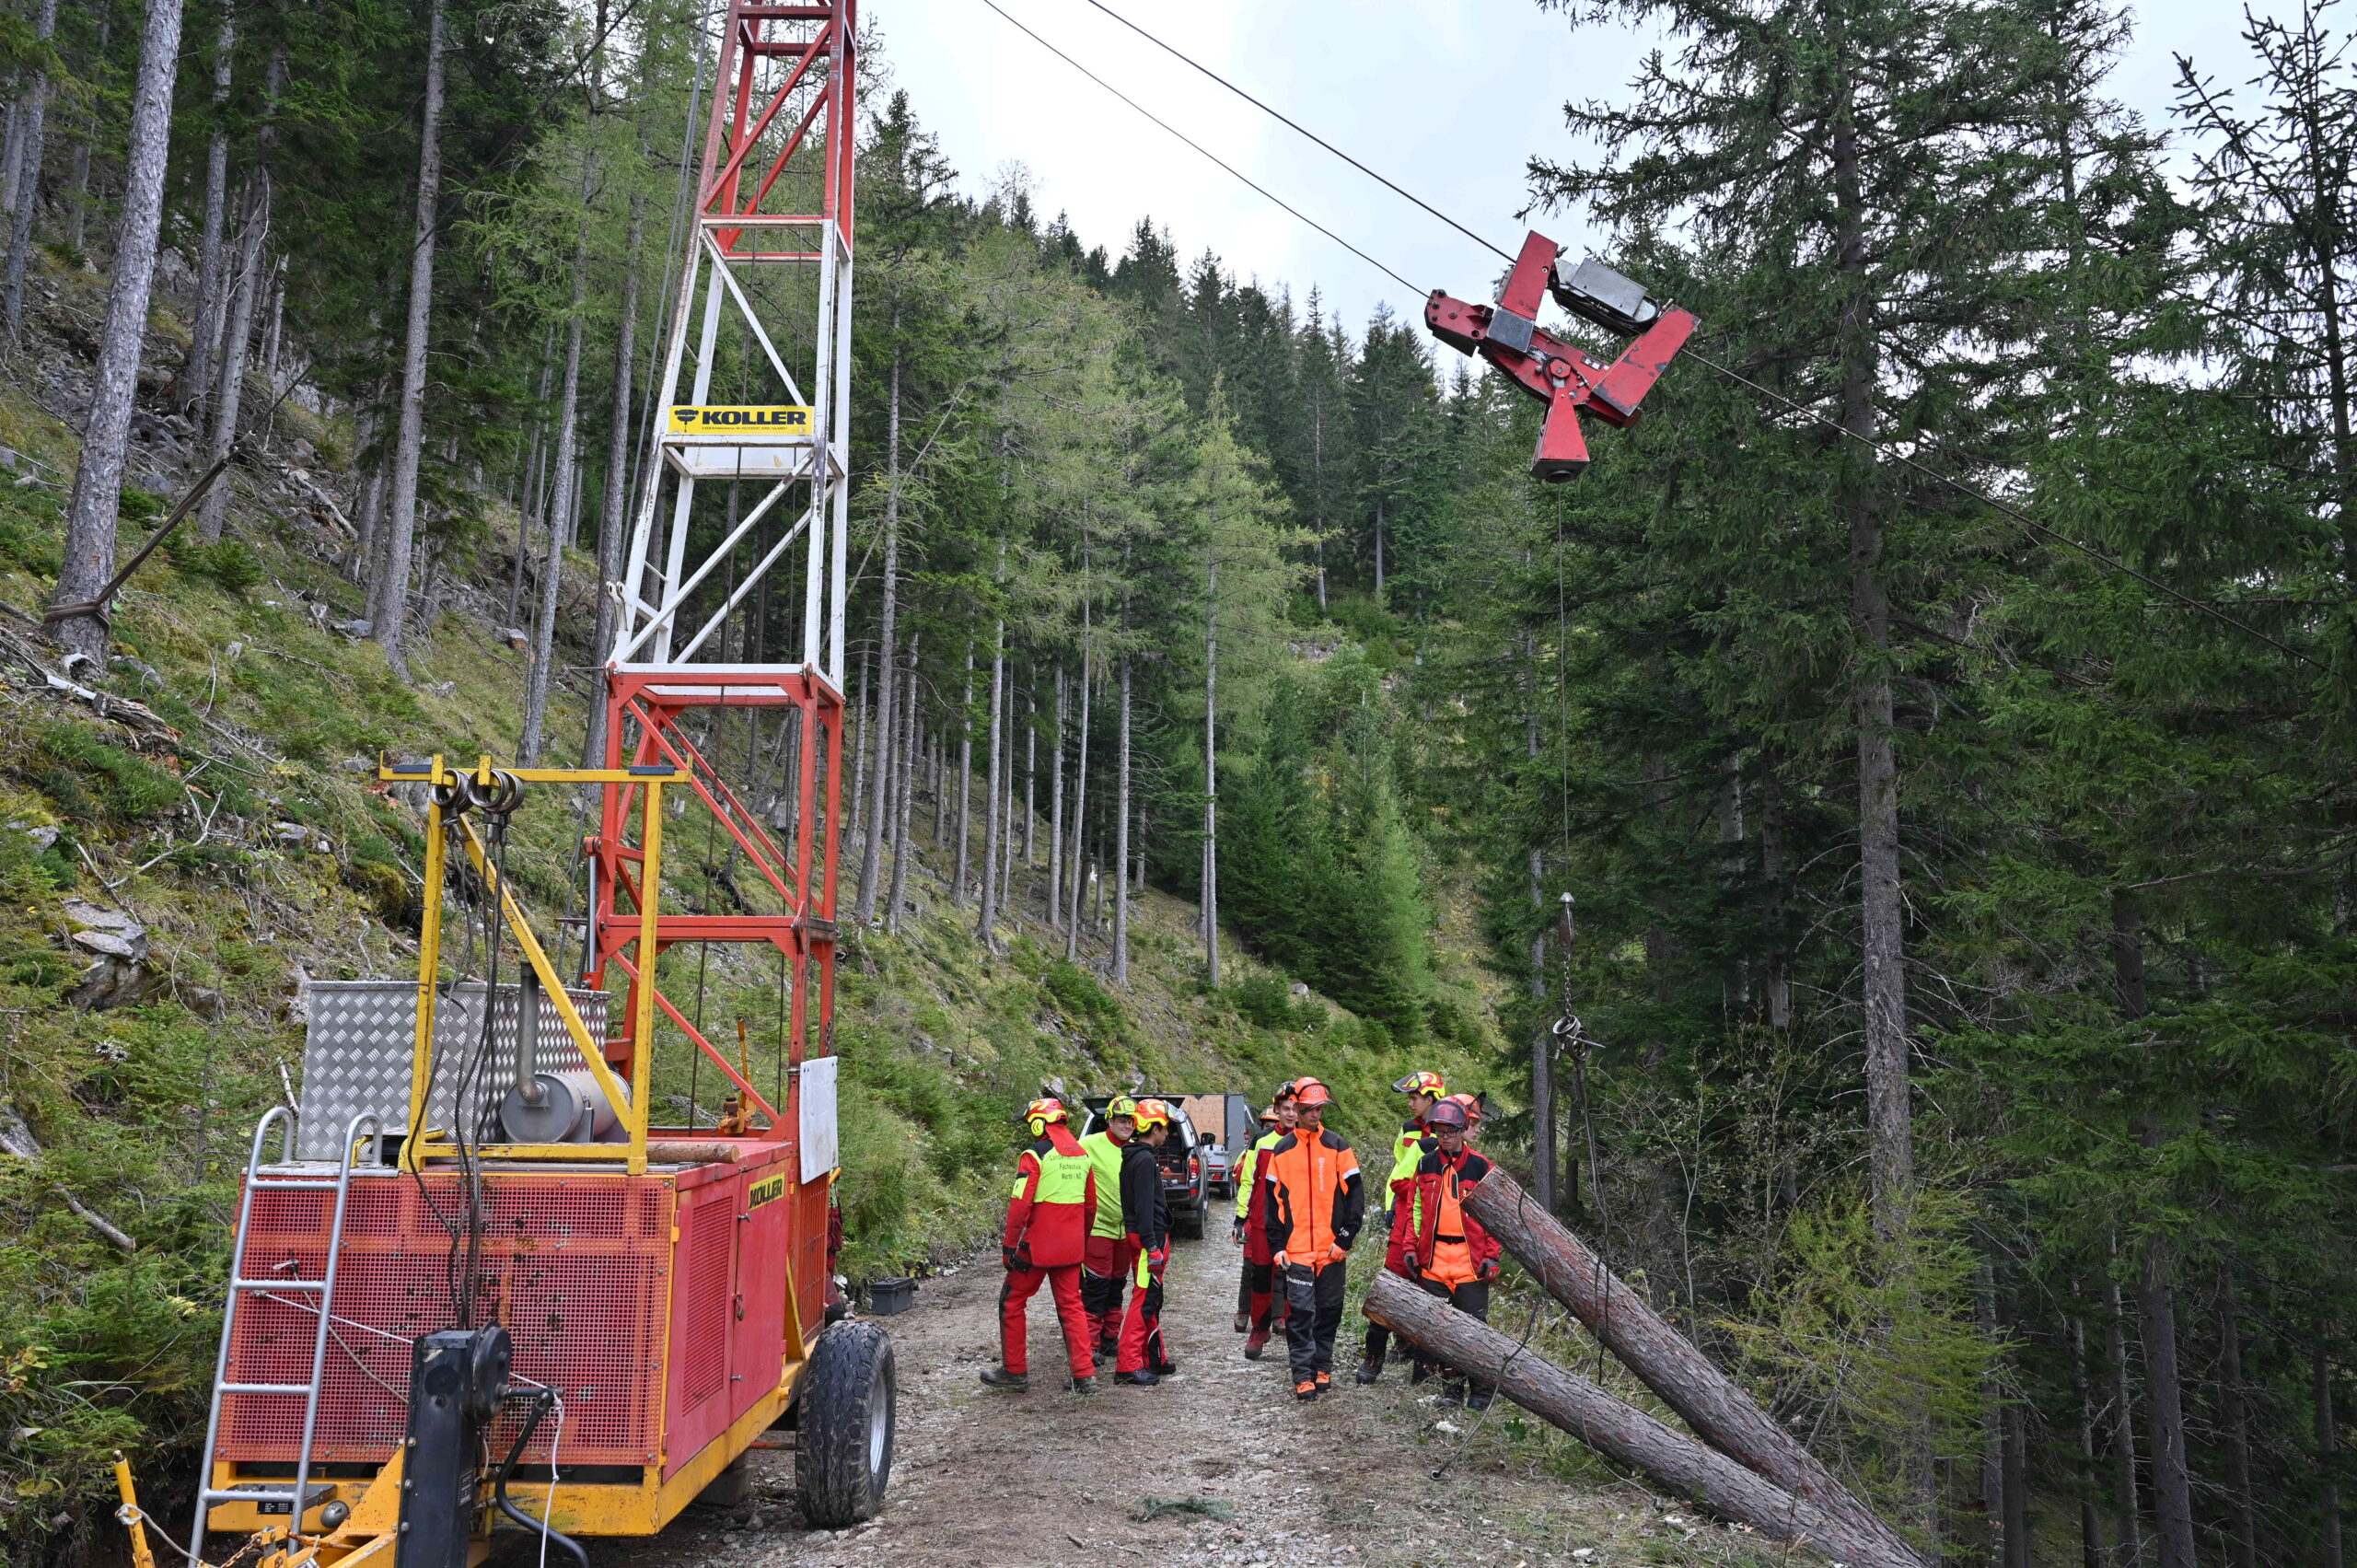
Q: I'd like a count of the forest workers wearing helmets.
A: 9